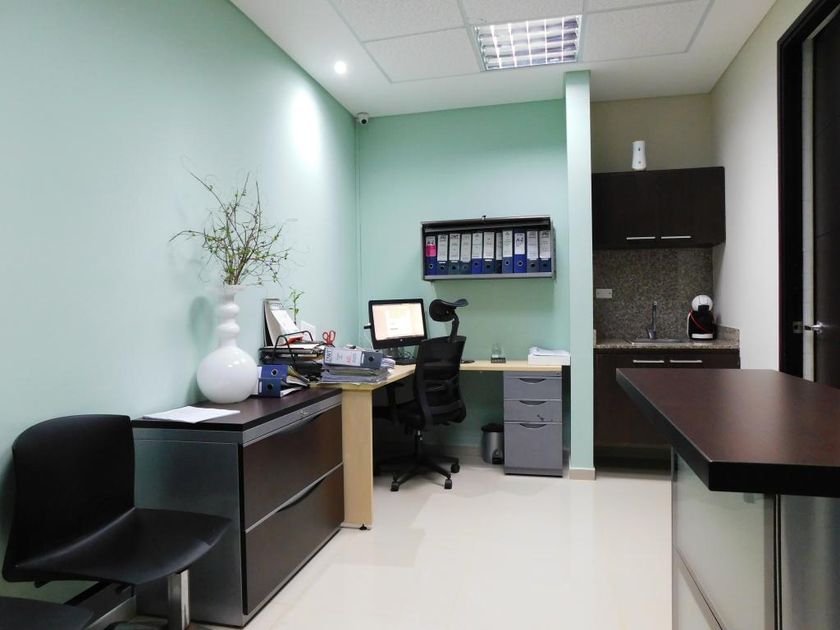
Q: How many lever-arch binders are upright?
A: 11